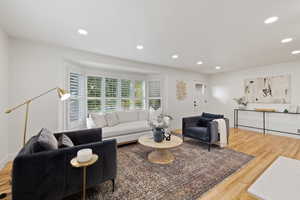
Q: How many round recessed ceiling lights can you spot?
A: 8